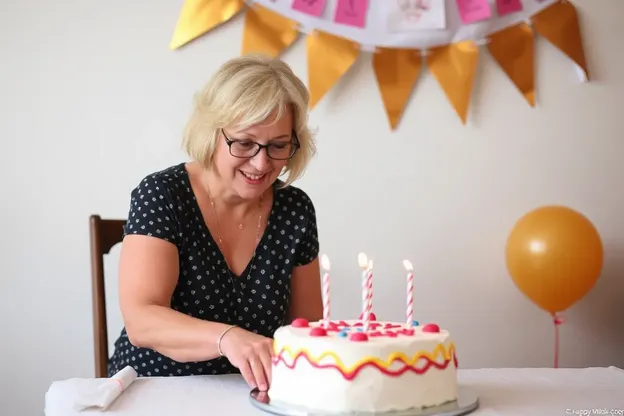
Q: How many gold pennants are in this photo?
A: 7